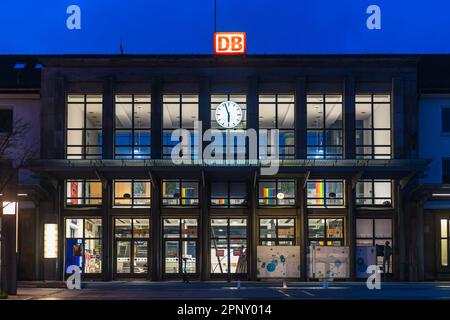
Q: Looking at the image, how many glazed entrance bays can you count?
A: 7